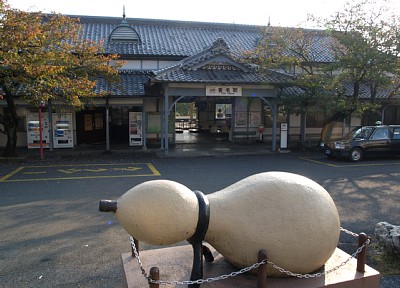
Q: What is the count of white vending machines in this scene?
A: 3